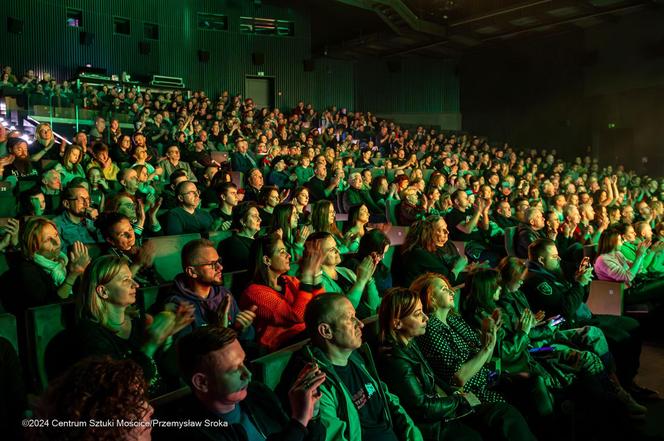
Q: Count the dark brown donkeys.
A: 0